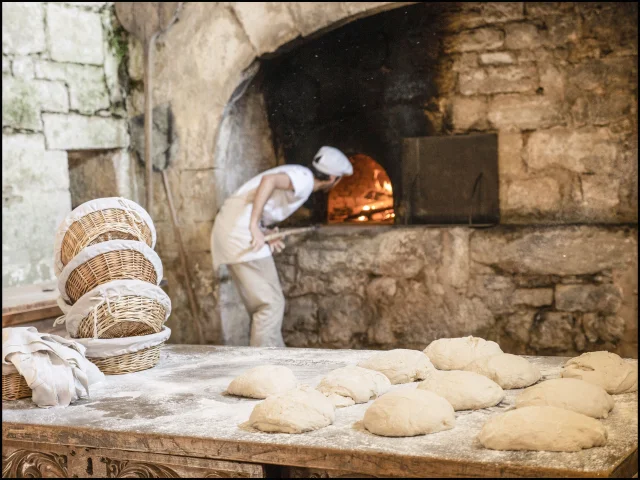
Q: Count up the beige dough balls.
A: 11